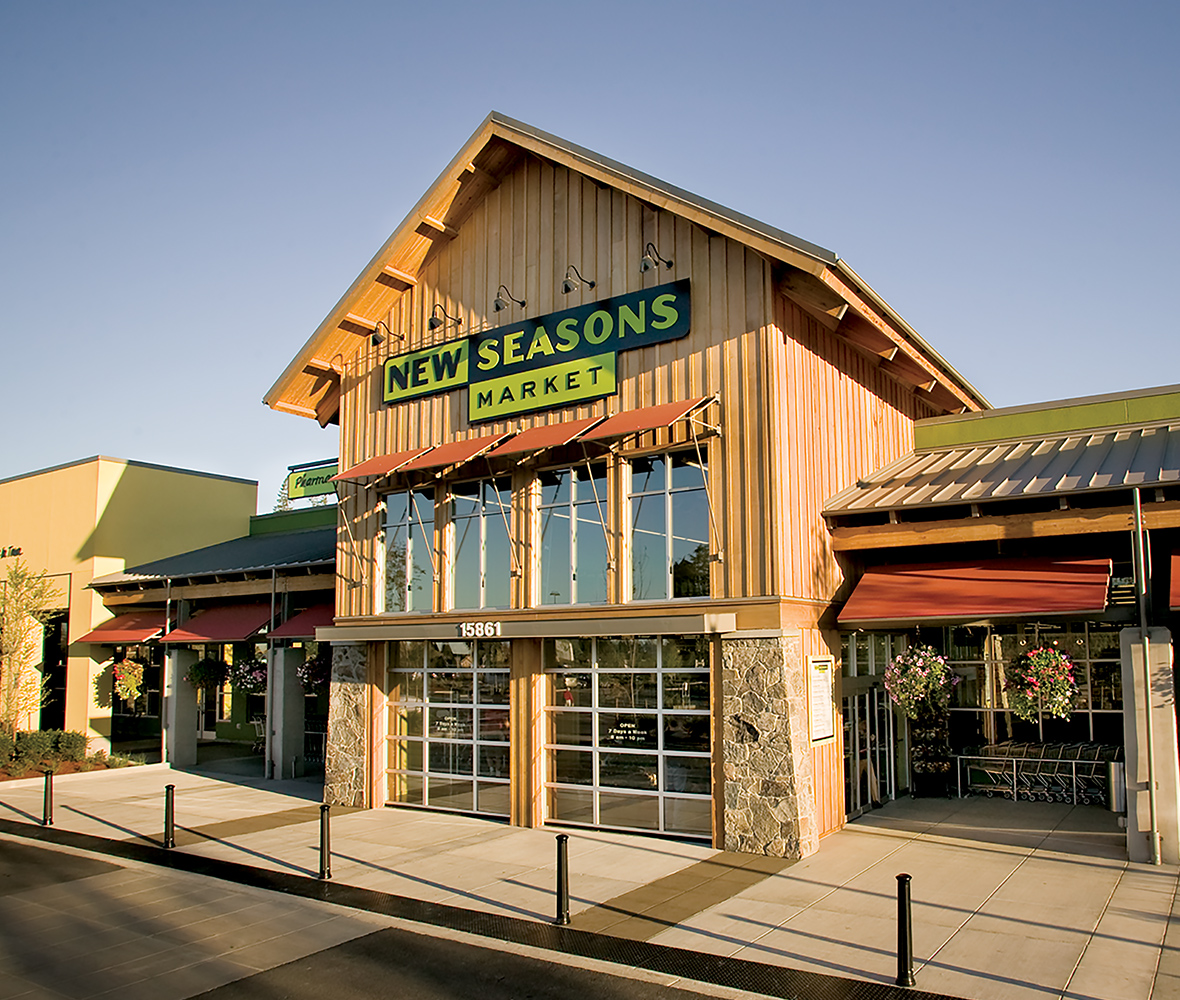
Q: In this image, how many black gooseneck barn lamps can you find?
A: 5